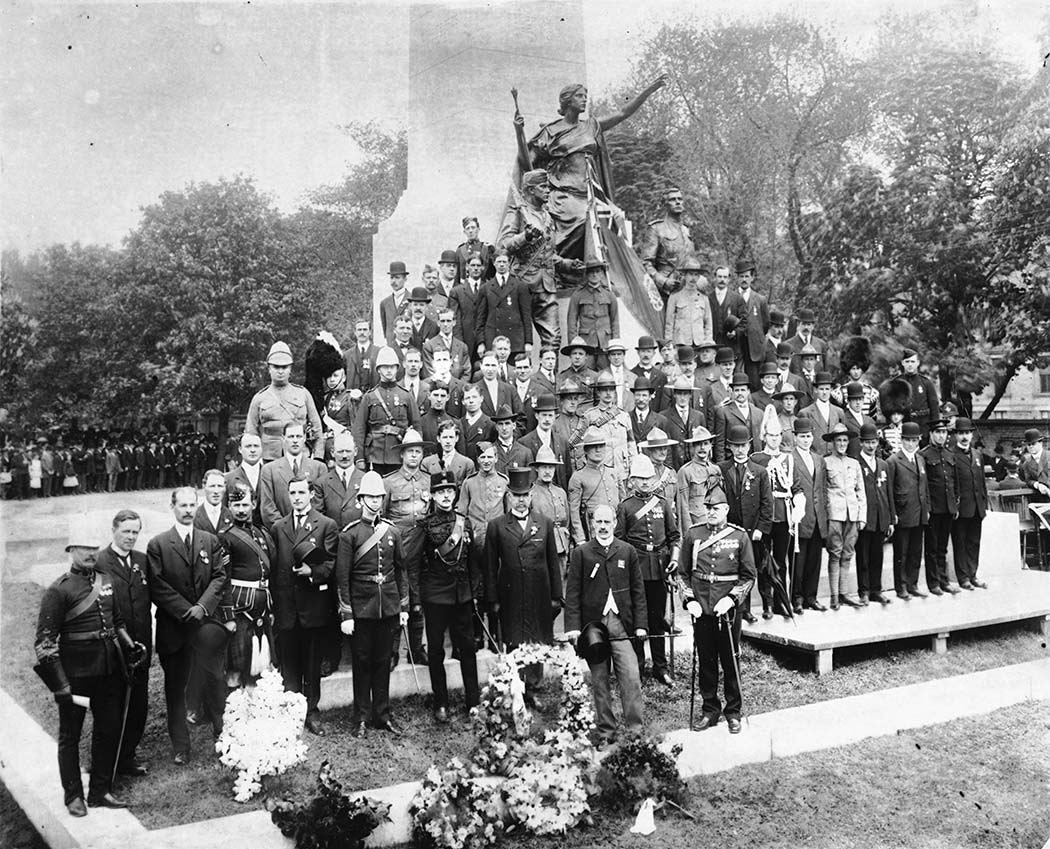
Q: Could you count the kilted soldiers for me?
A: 1